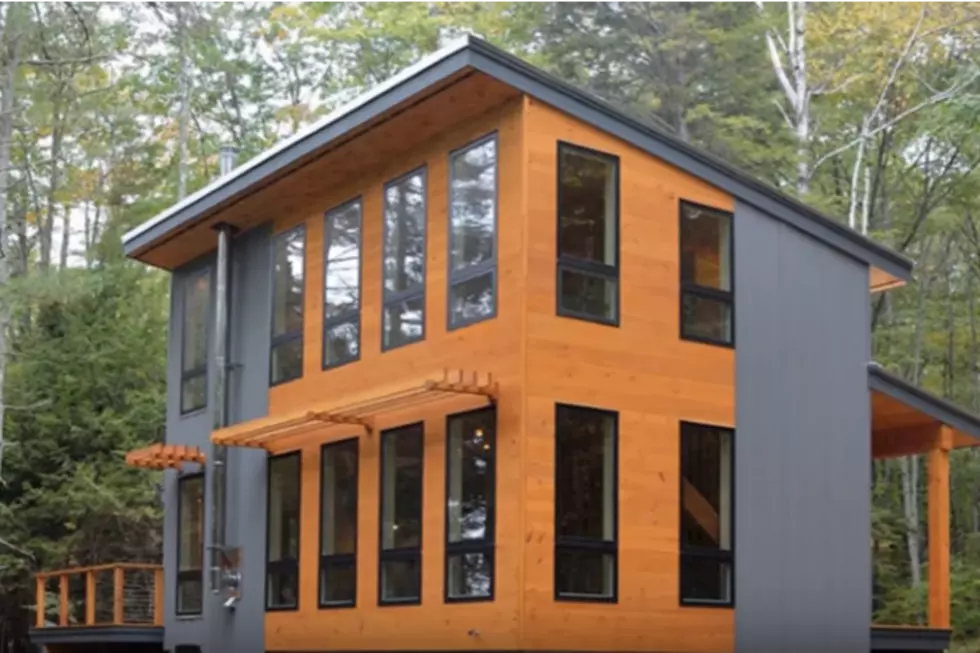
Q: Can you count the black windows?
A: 14